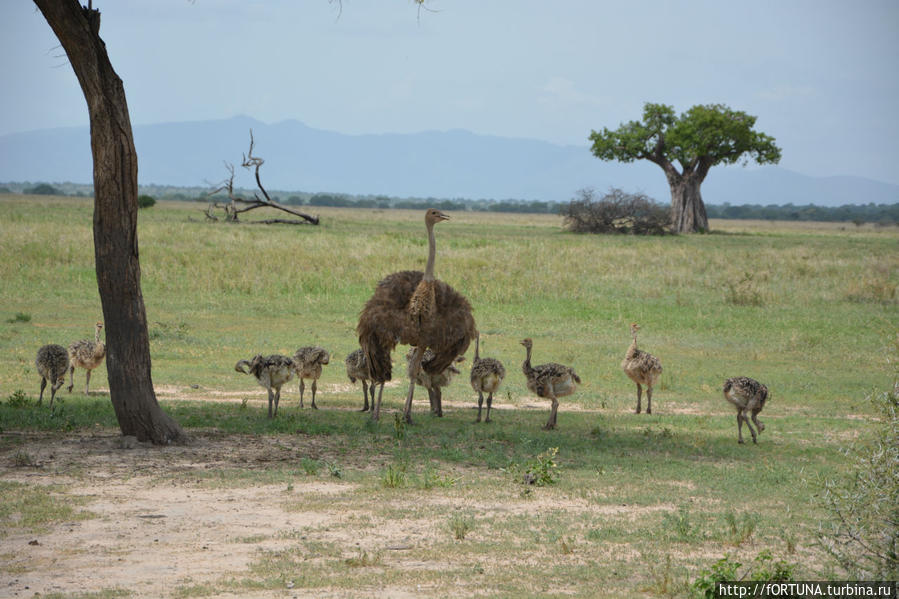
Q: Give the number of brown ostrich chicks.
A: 10